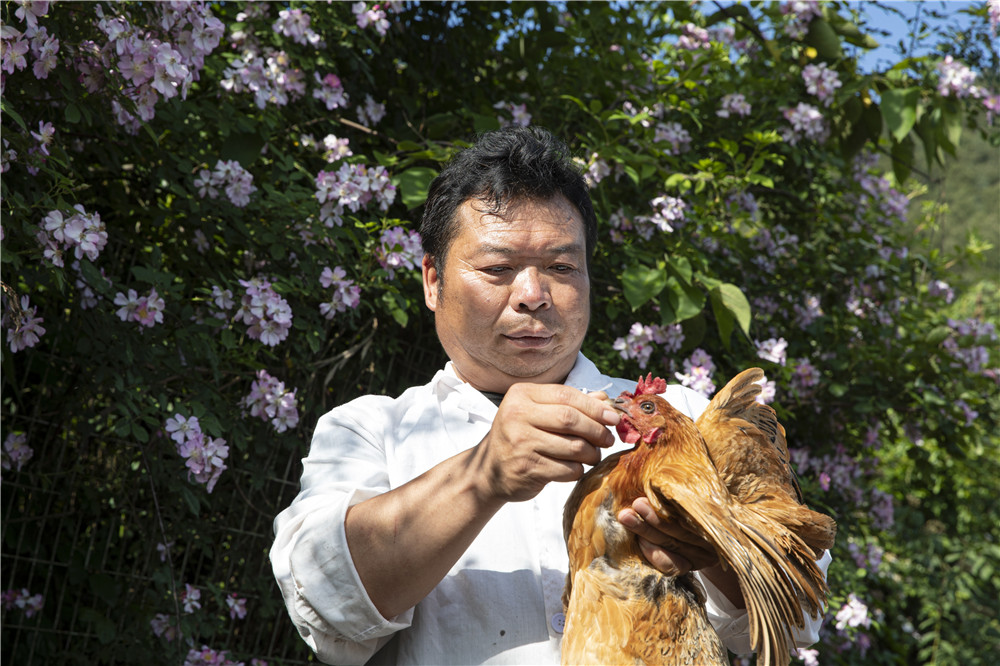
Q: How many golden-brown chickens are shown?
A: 1